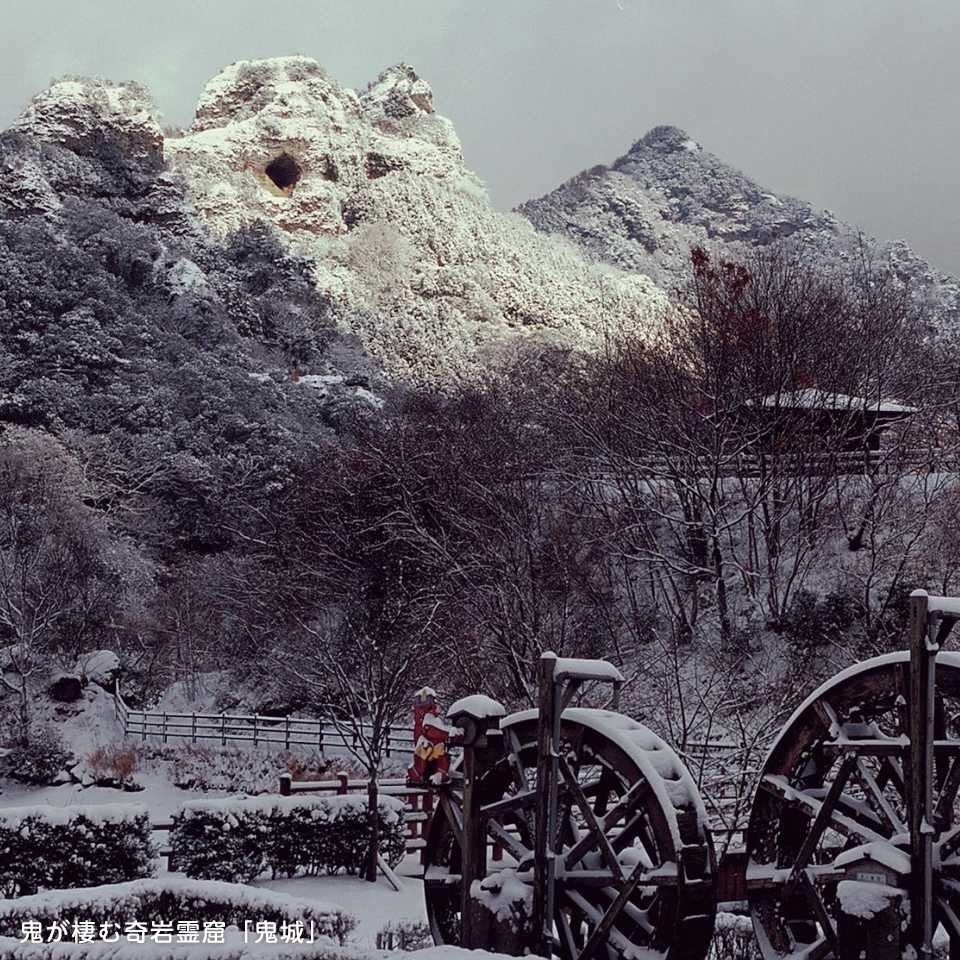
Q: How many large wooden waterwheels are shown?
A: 2